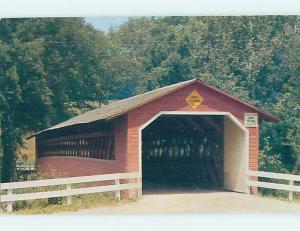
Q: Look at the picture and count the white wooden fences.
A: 2